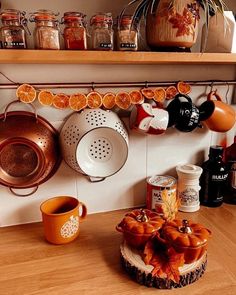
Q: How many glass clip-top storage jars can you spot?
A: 5